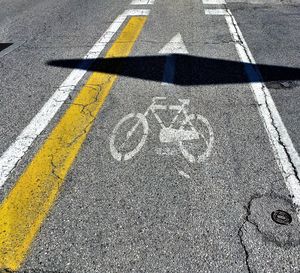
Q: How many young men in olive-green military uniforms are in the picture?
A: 0